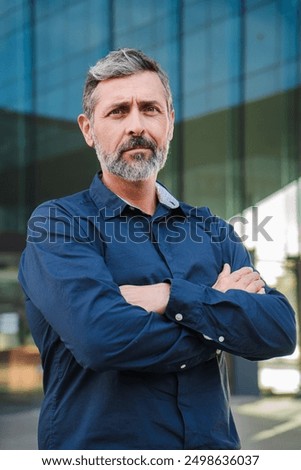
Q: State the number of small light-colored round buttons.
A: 4